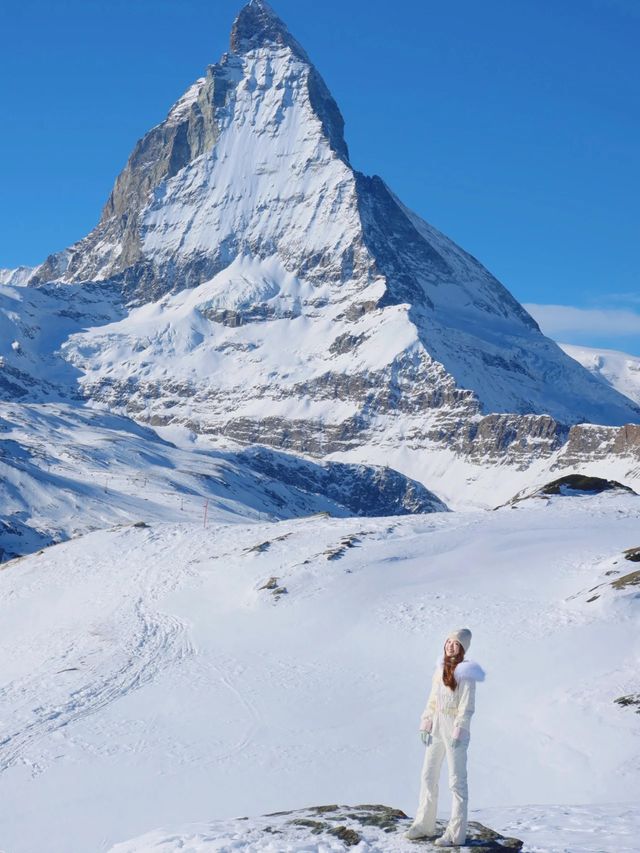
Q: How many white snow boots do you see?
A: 2